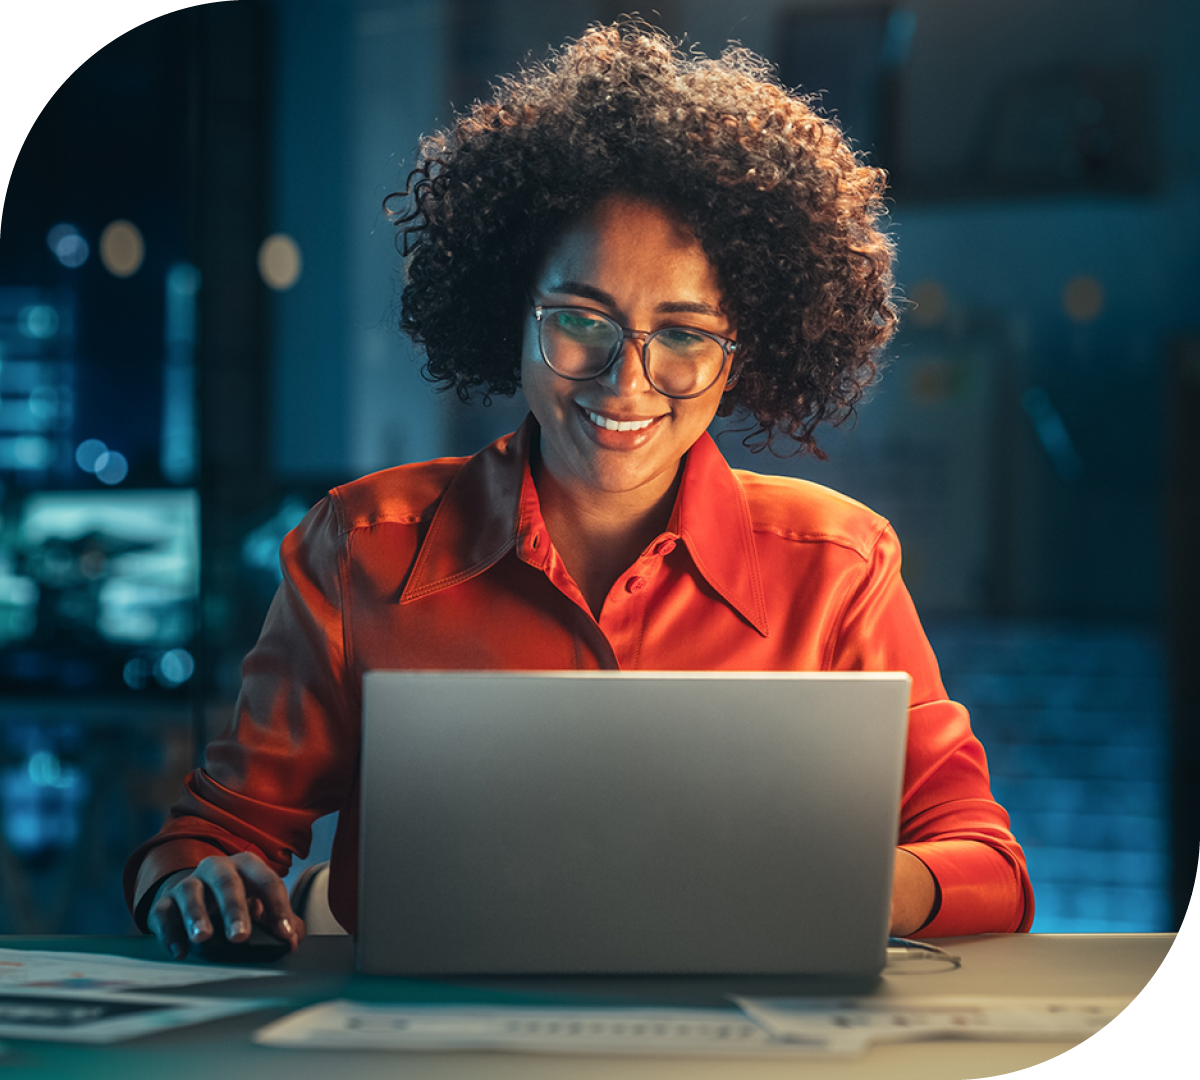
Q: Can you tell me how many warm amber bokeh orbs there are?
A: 4